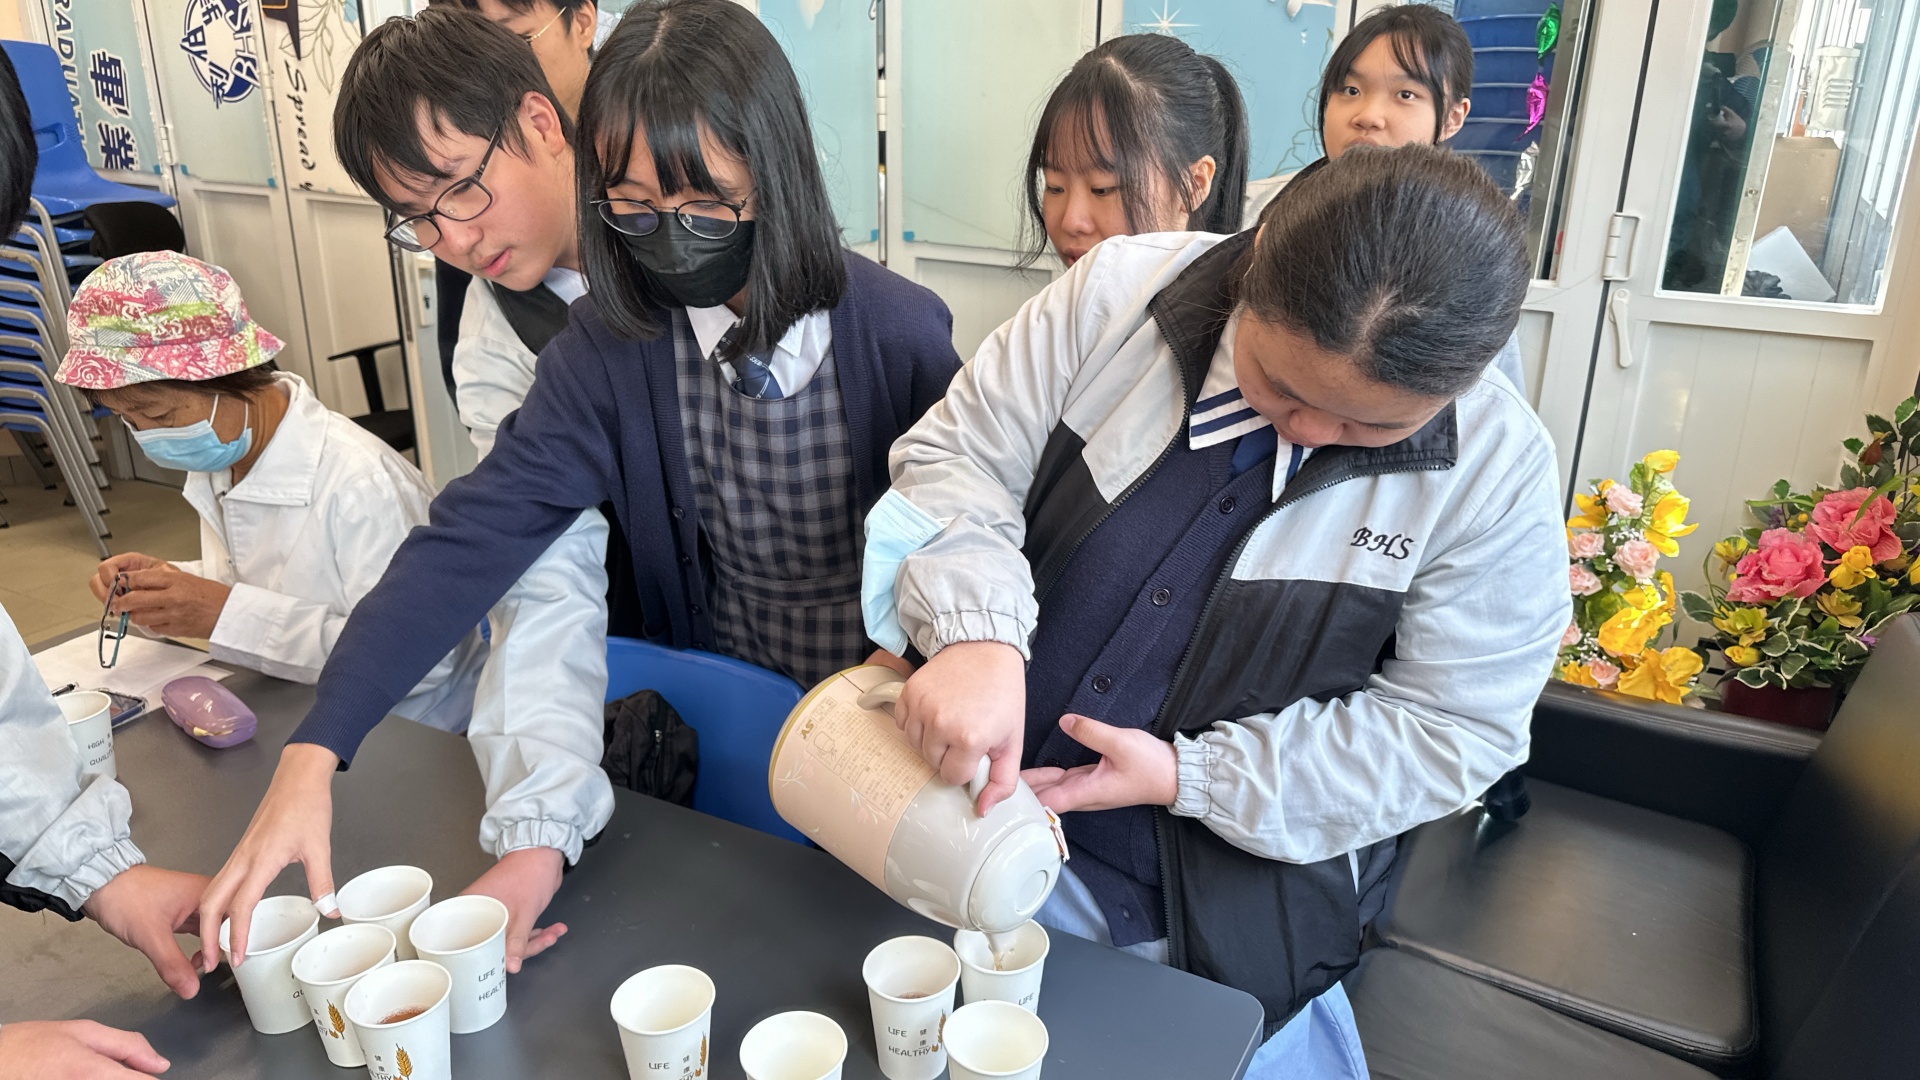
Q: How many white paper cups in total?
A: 11